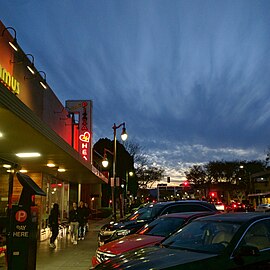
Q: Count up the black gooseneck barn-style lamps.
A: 3